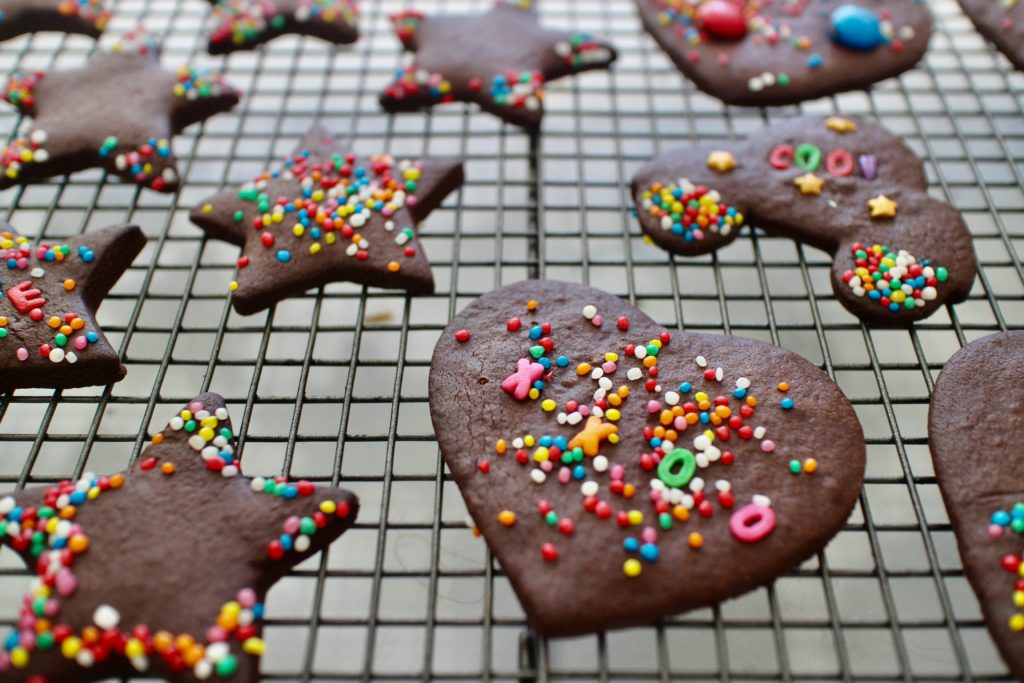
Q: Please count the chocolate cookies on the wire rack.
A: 12